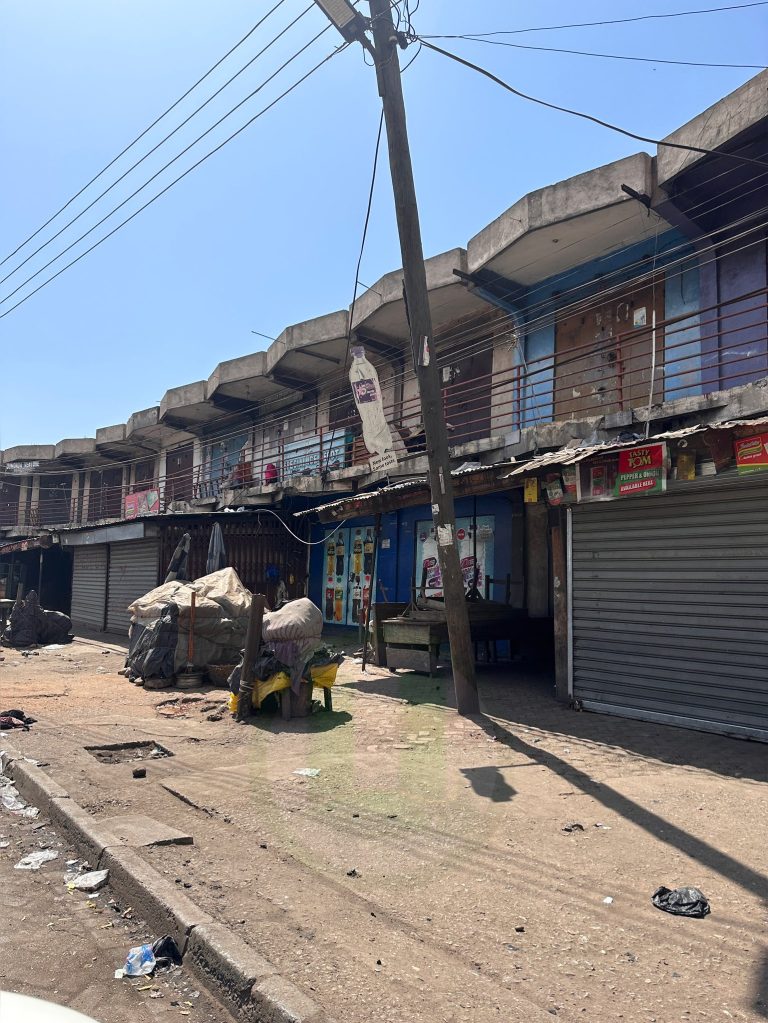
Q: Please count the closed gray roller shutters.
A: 3